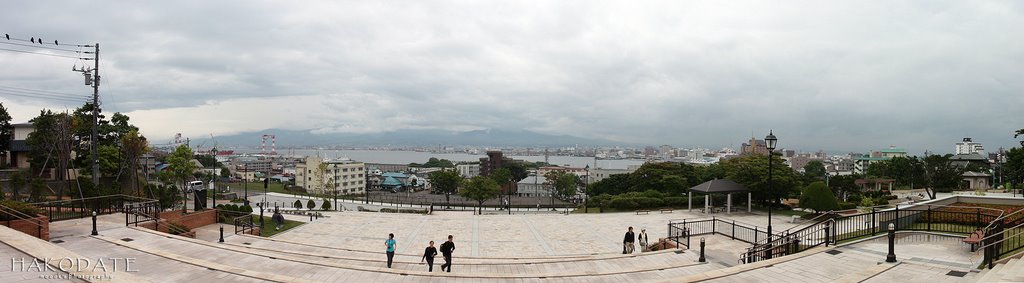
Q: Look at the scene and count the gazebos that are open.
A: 1